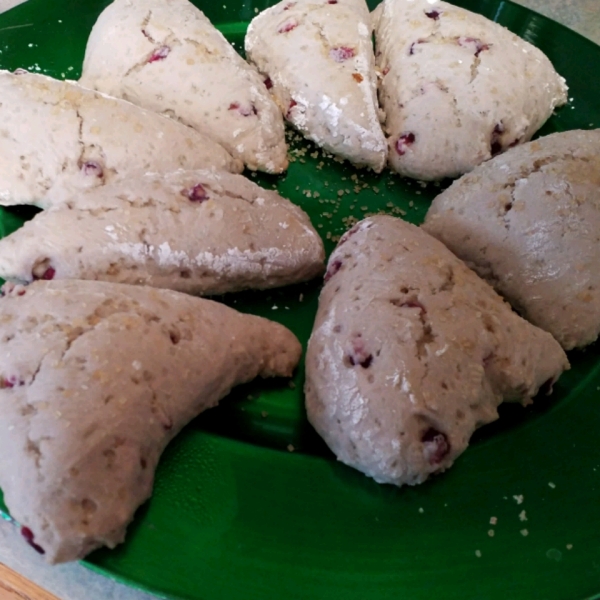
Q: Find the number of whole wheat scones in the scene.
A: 8